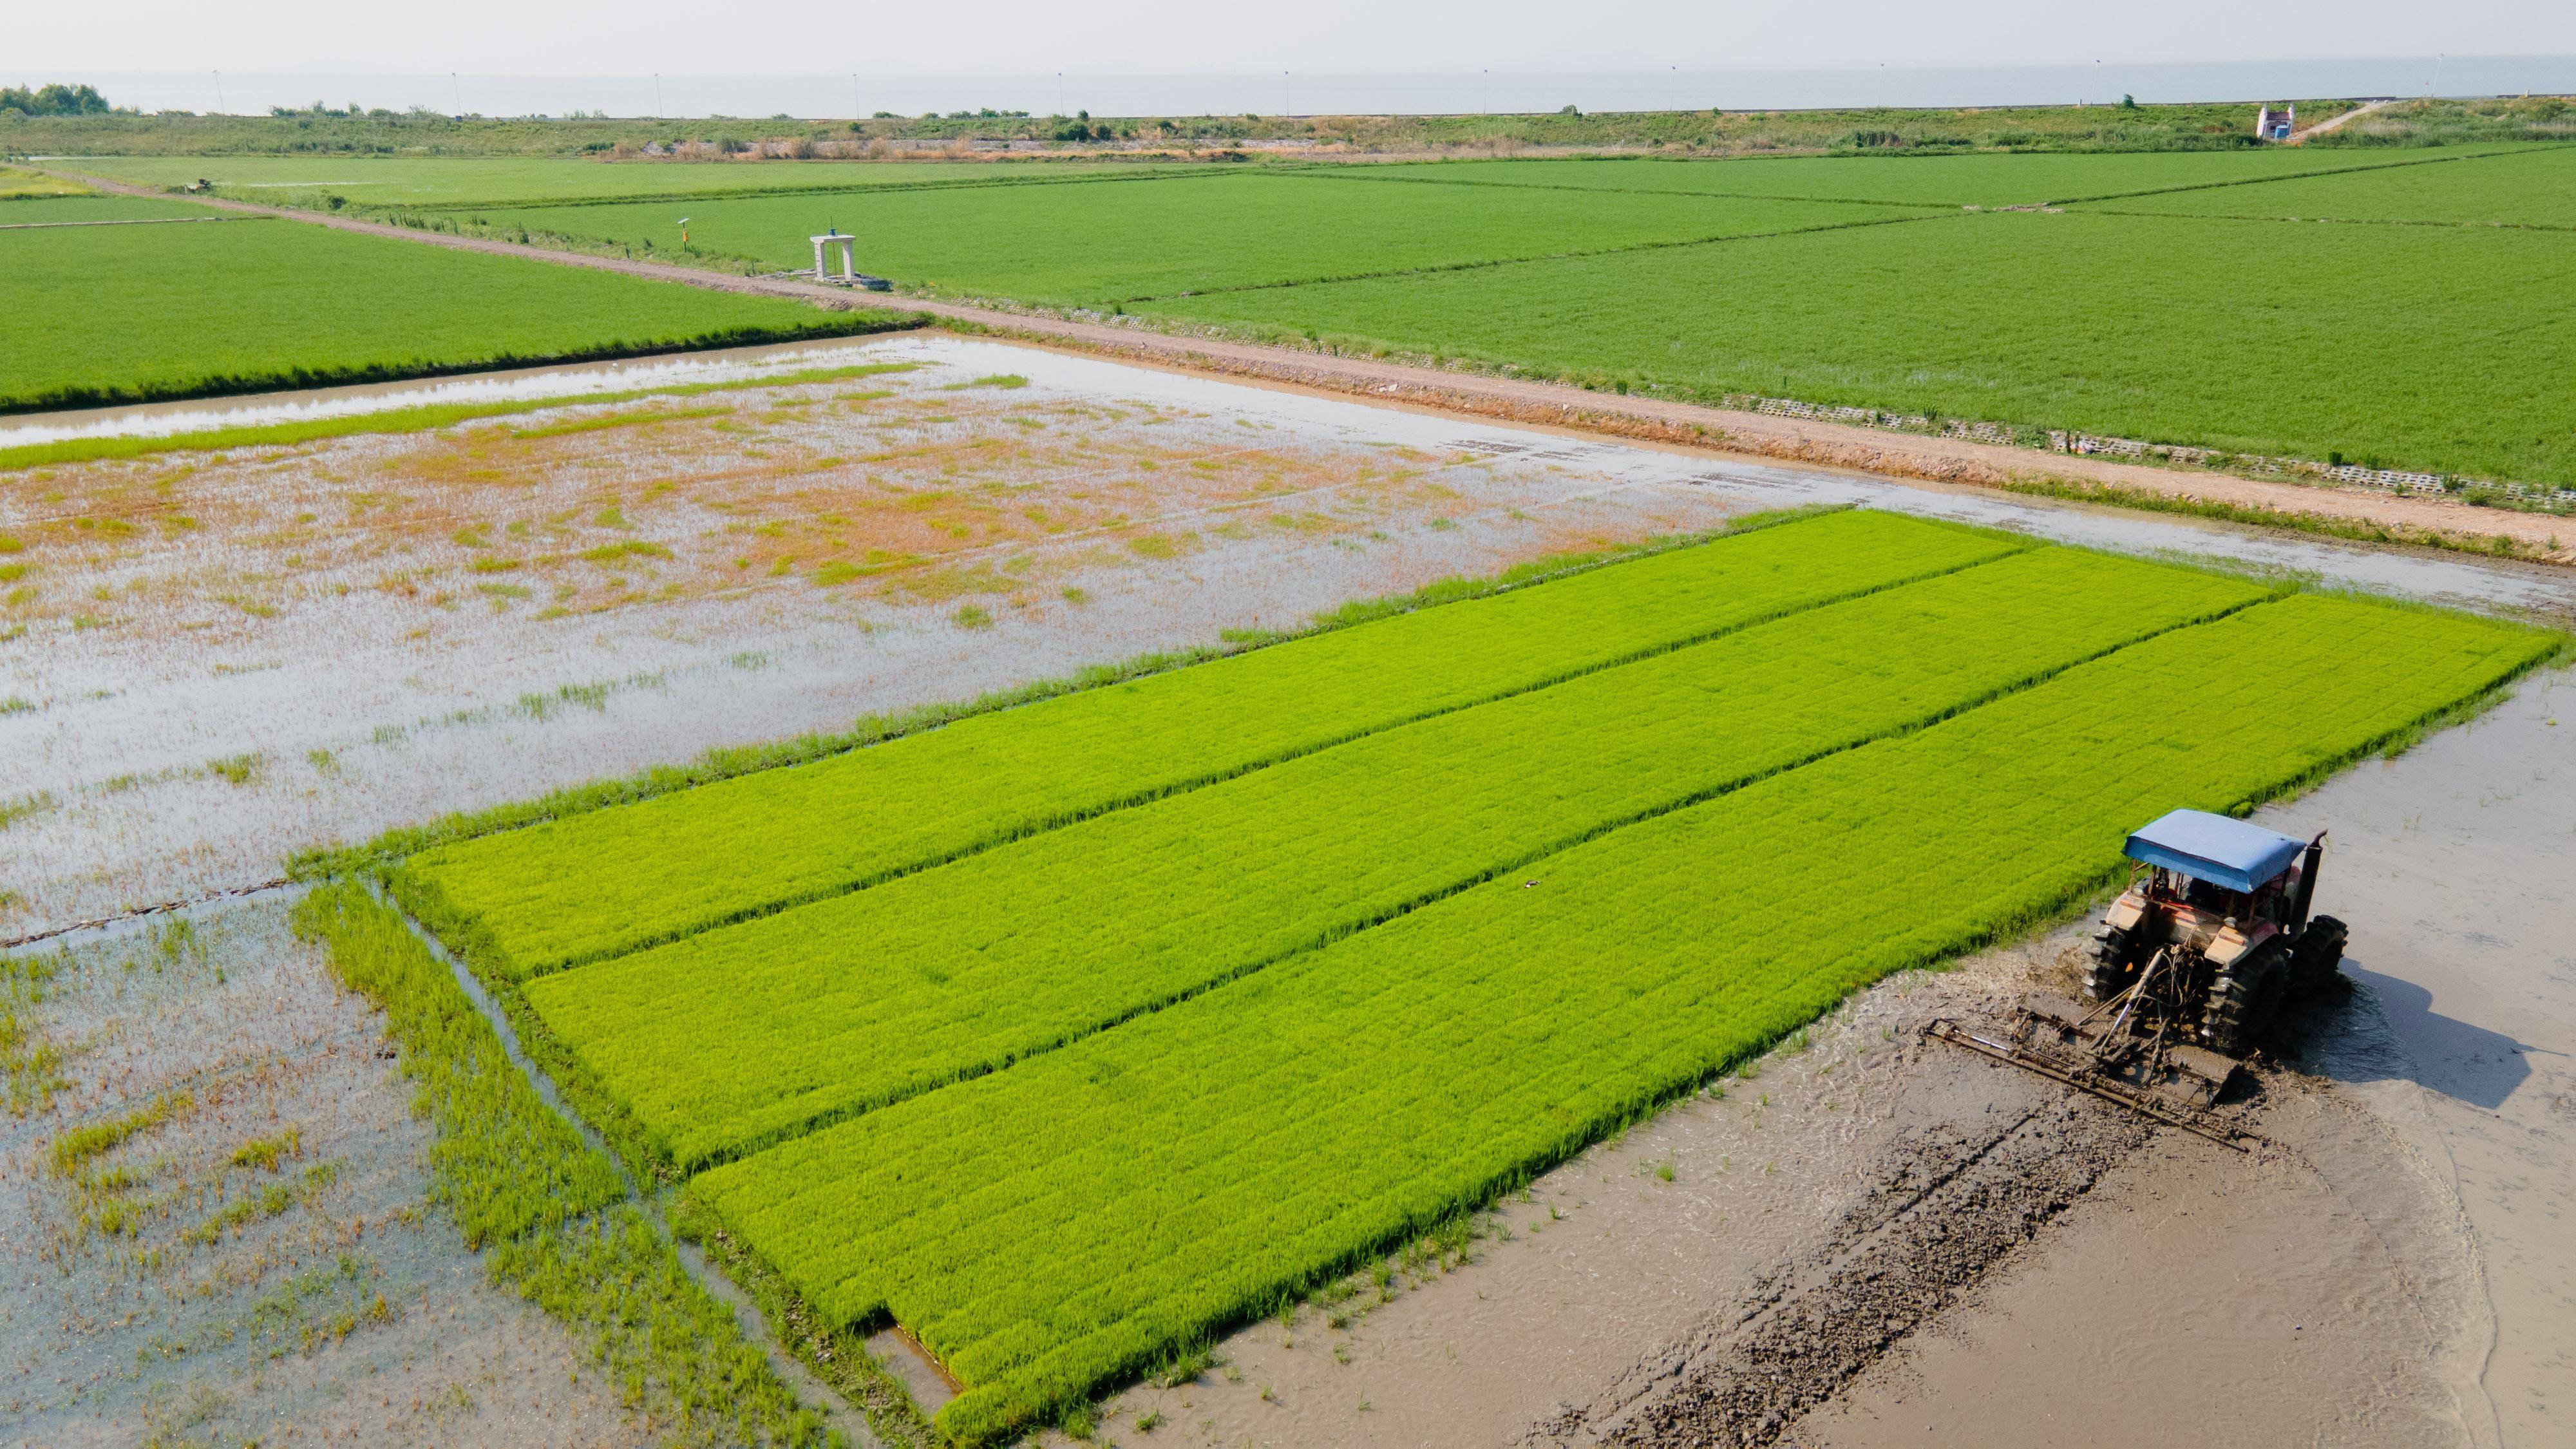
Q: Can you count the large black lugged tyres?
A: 3